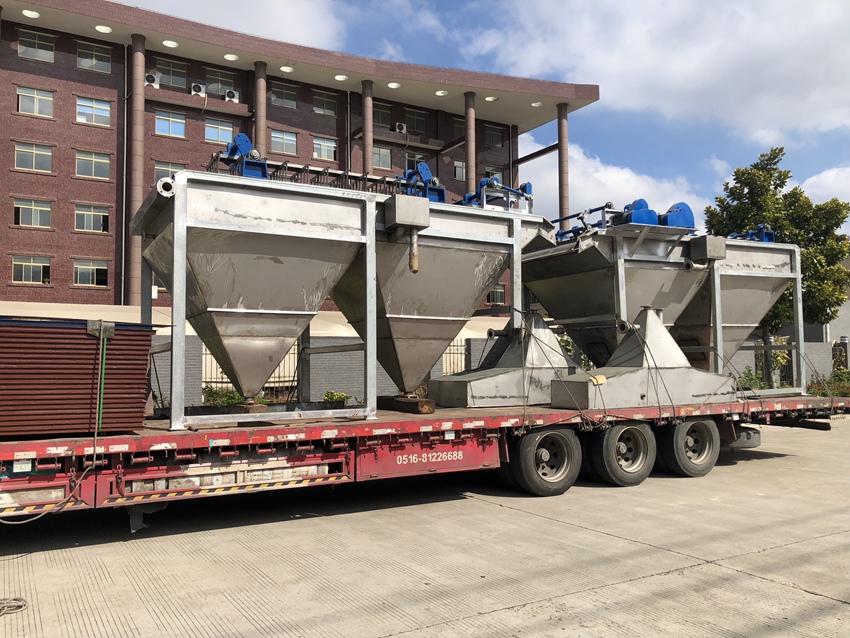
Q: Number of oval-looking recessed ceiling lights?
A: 10